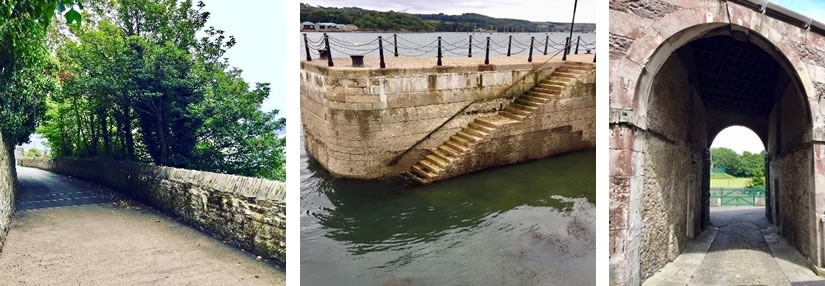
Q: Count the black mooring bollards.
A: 2